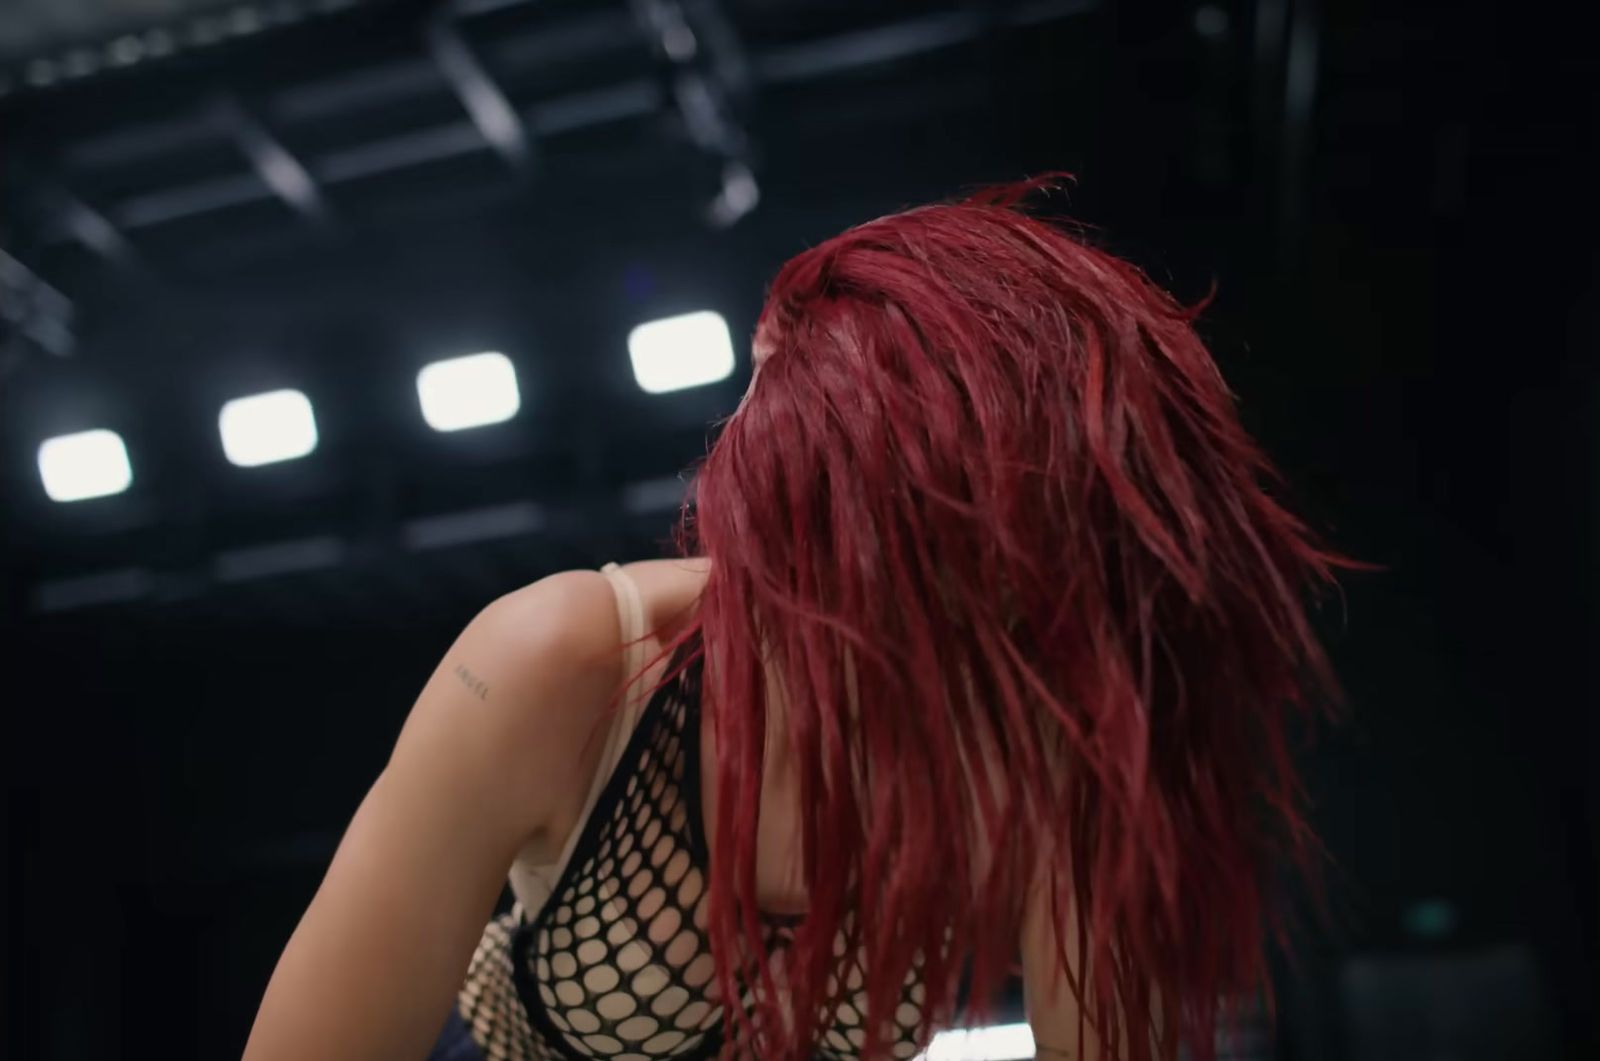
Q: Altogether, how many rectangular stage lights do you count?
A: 4